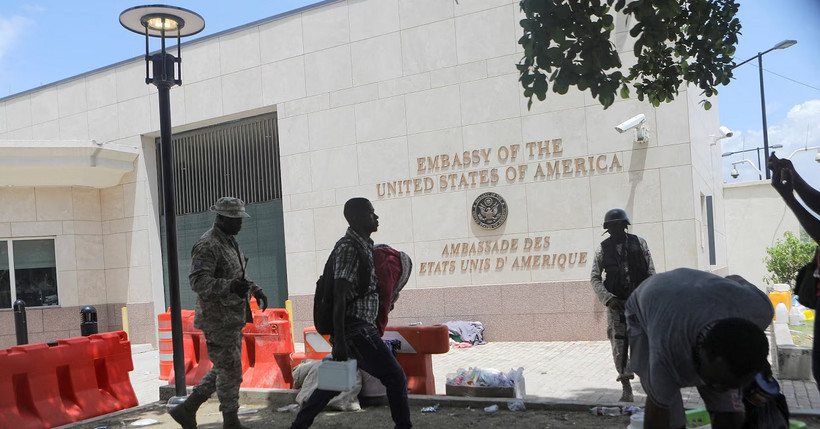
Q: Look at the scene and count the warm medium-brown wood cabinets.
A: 0